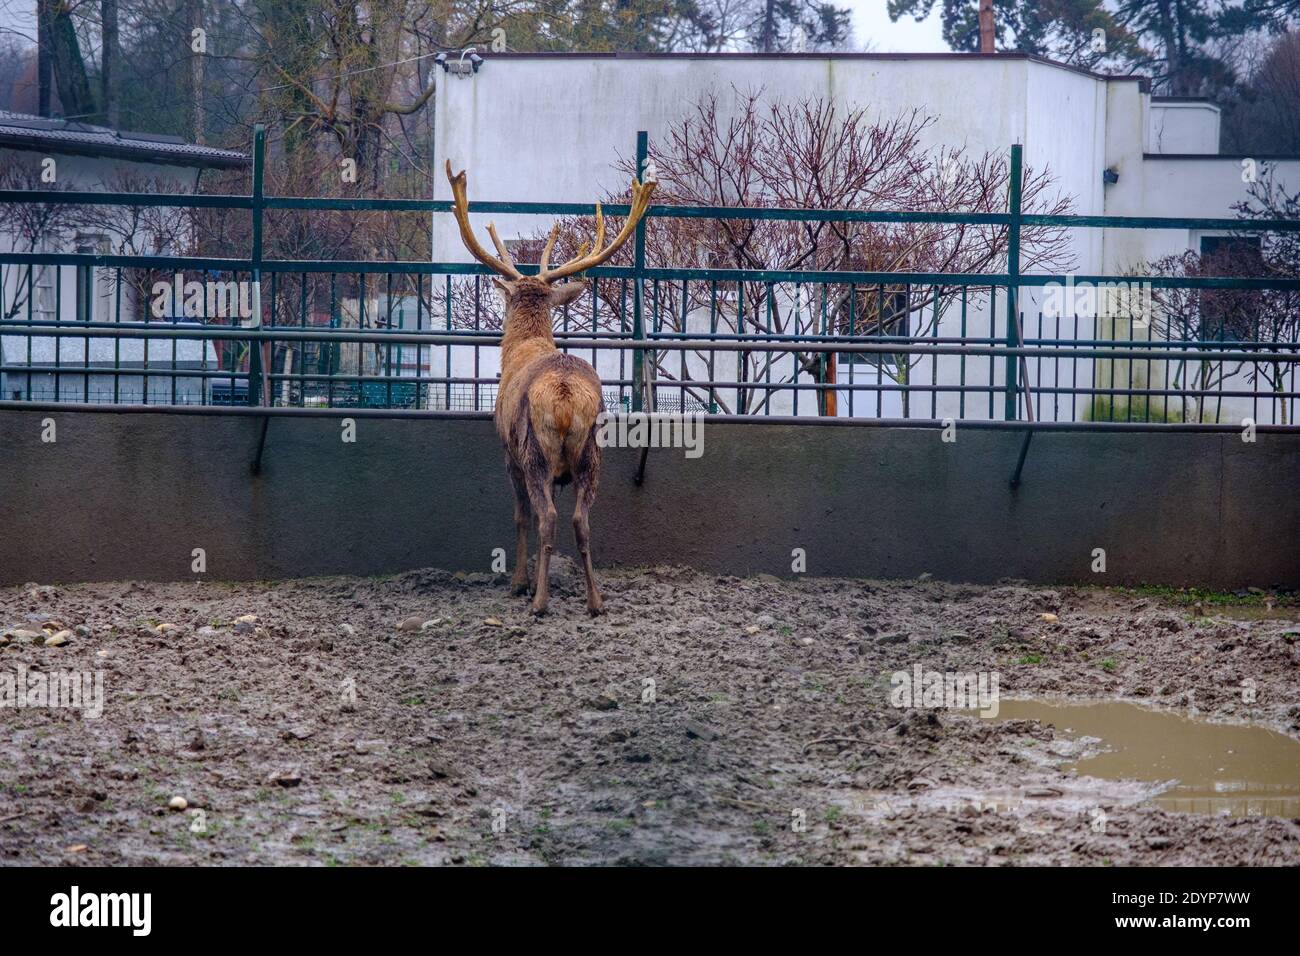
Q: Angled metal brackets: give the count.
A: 3